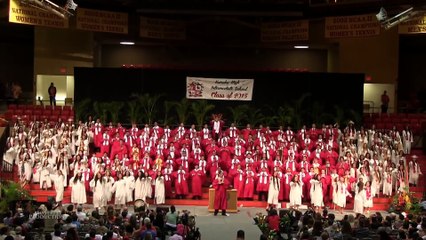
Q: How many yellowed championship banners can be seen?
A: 6